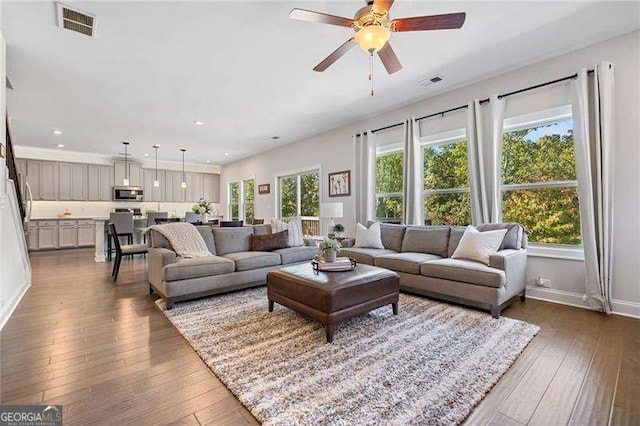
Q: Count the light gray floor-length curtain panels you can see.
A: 4